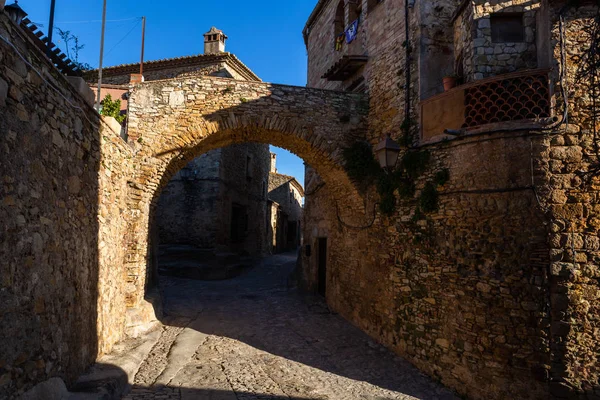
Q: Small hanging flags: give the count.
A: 2